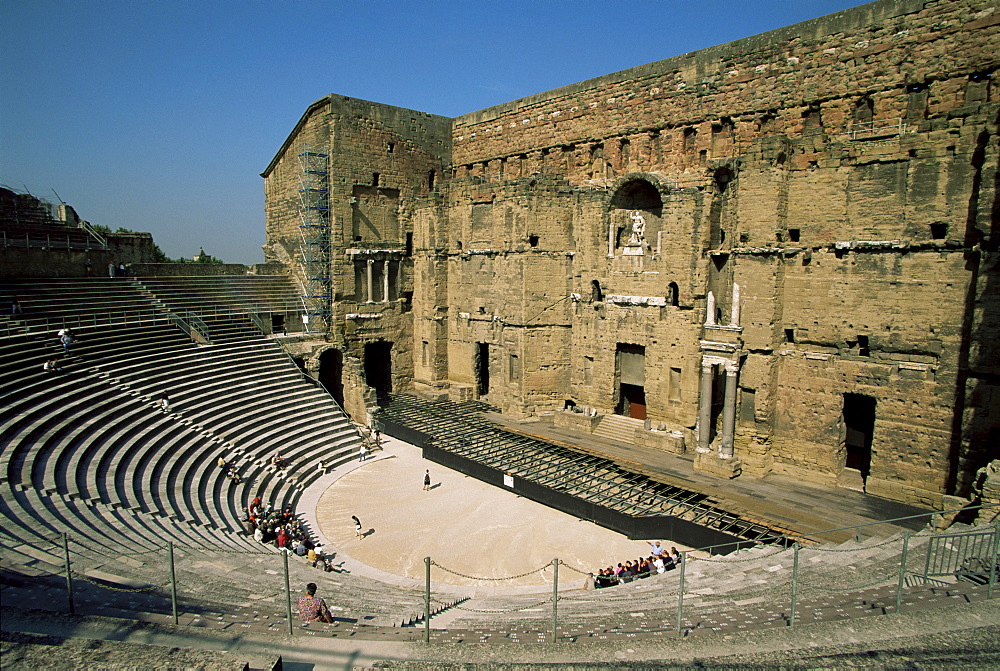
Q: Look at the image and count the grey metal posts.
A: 9